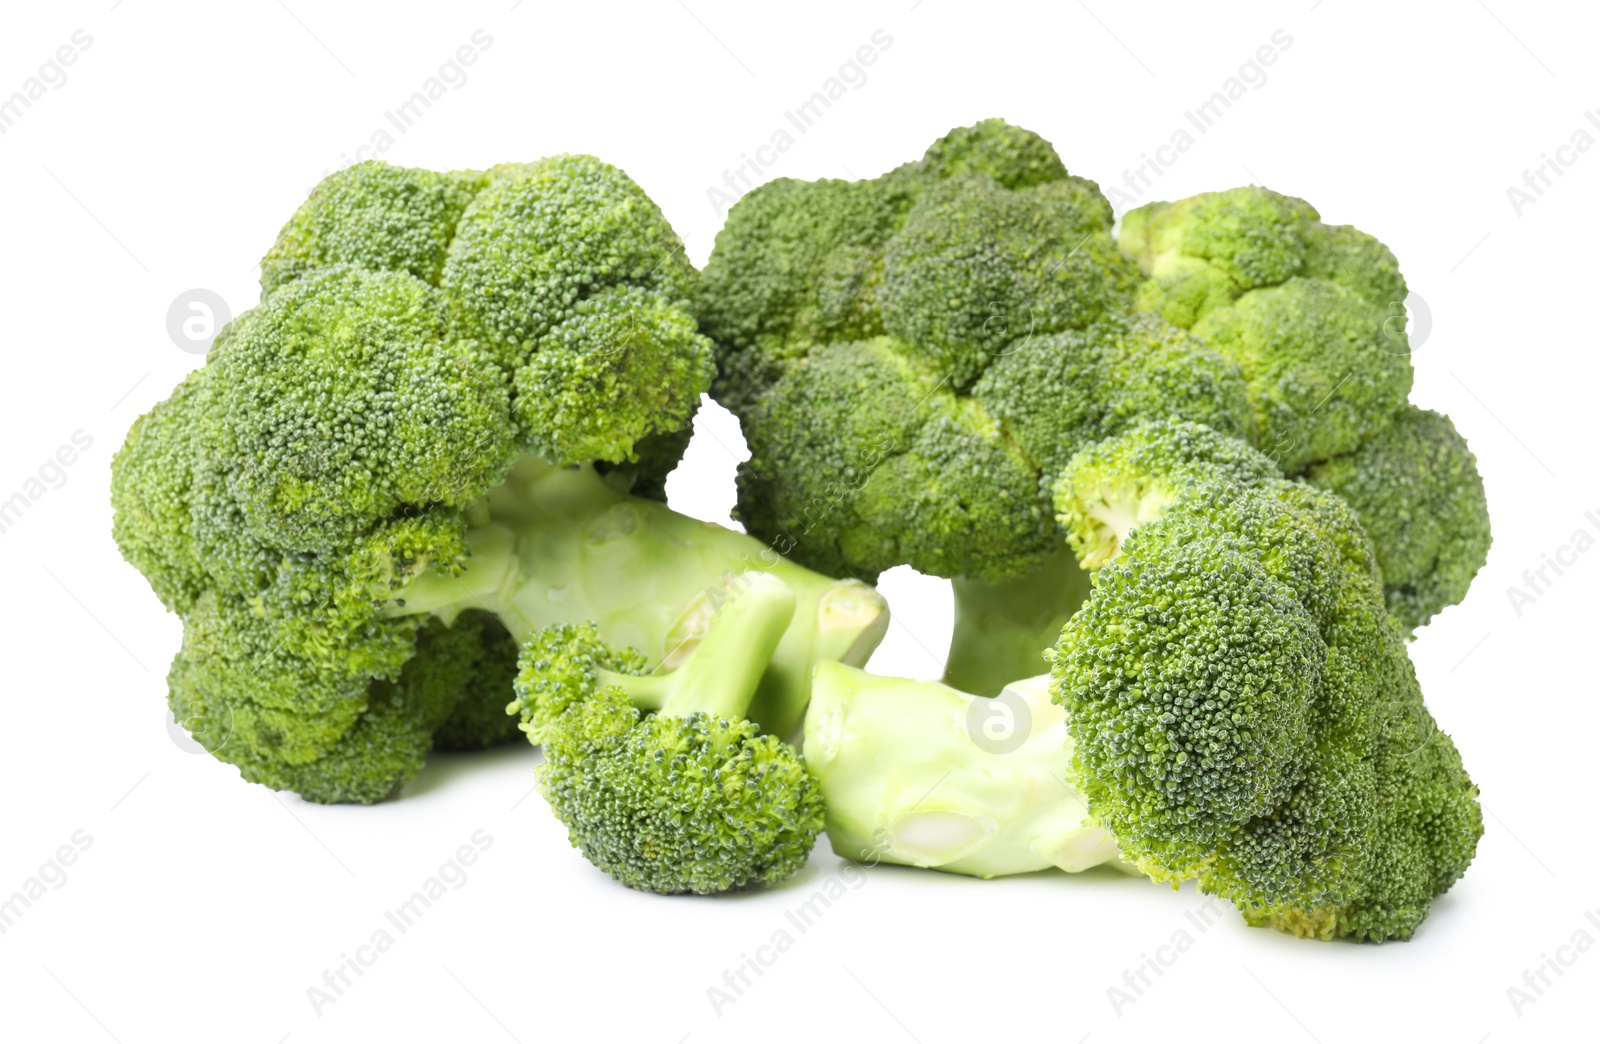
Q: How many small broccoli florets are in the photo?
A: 1